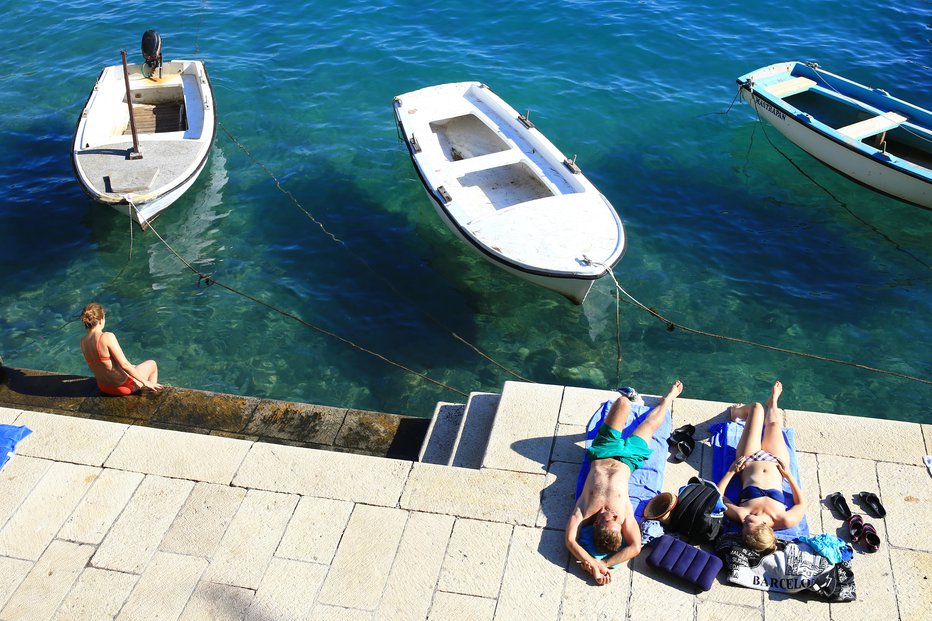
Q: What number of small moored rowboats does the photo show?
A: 3